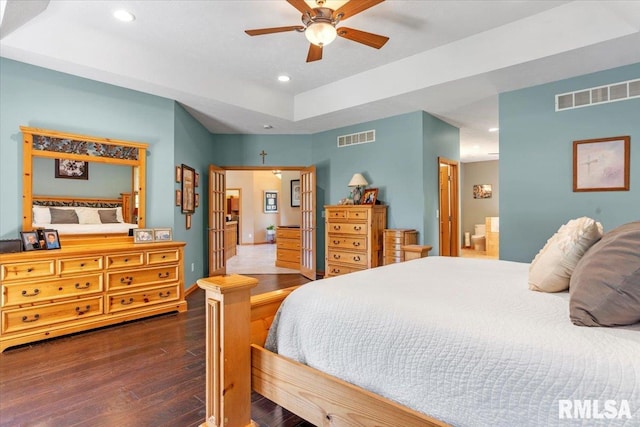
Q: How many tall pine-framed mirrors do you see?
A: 1